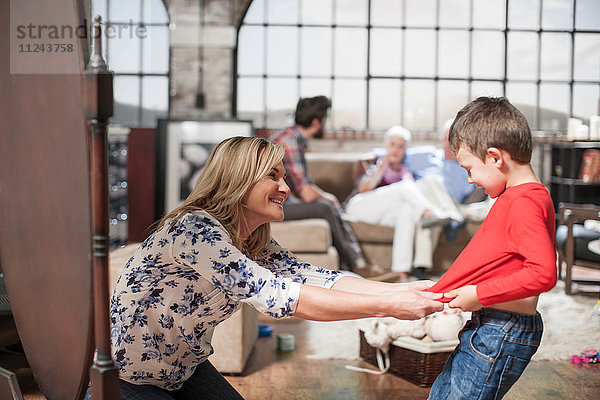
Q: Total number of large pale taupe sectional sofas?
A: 1